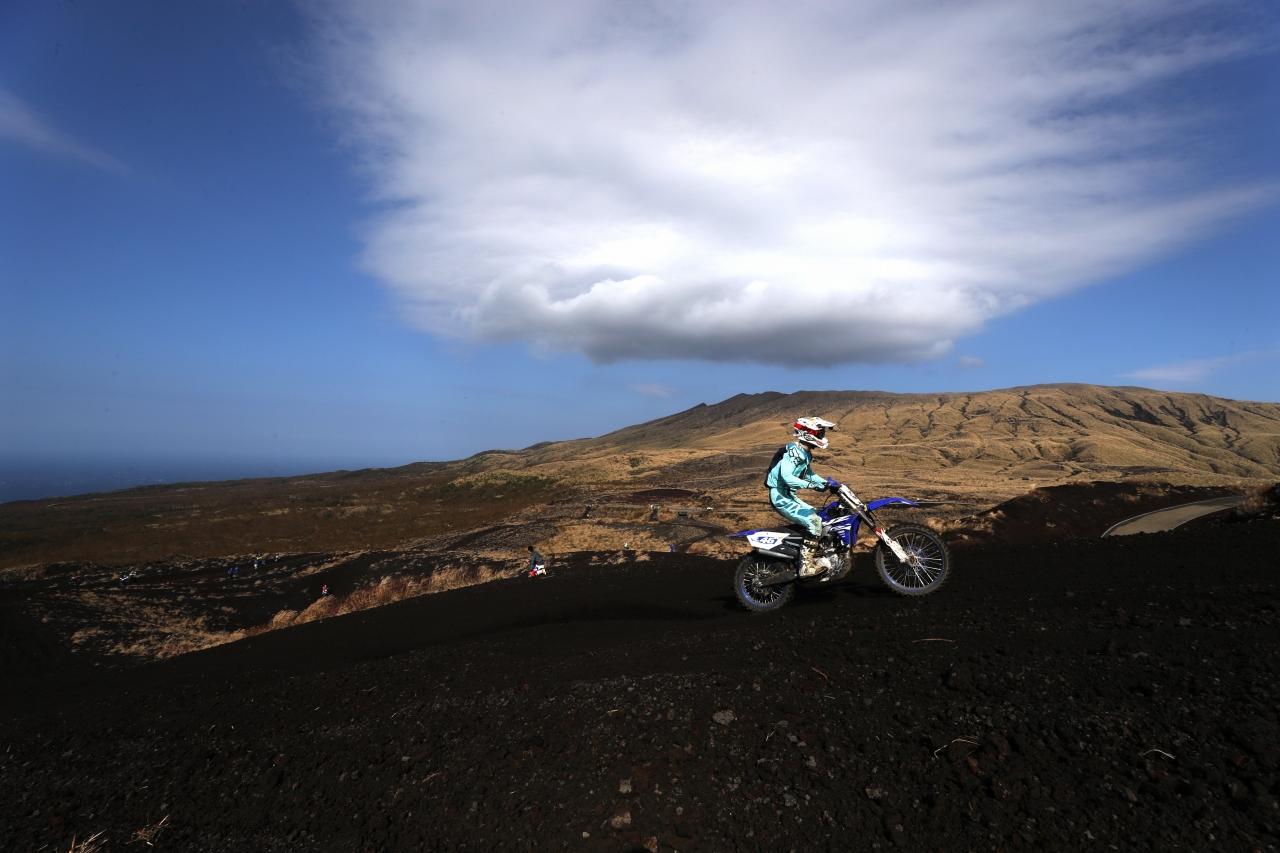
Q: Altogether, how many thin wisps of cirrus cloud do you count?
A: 2